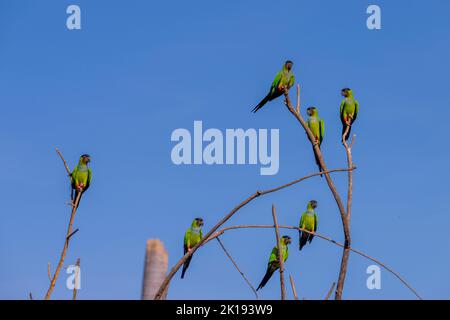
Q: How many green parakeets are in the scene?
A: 7